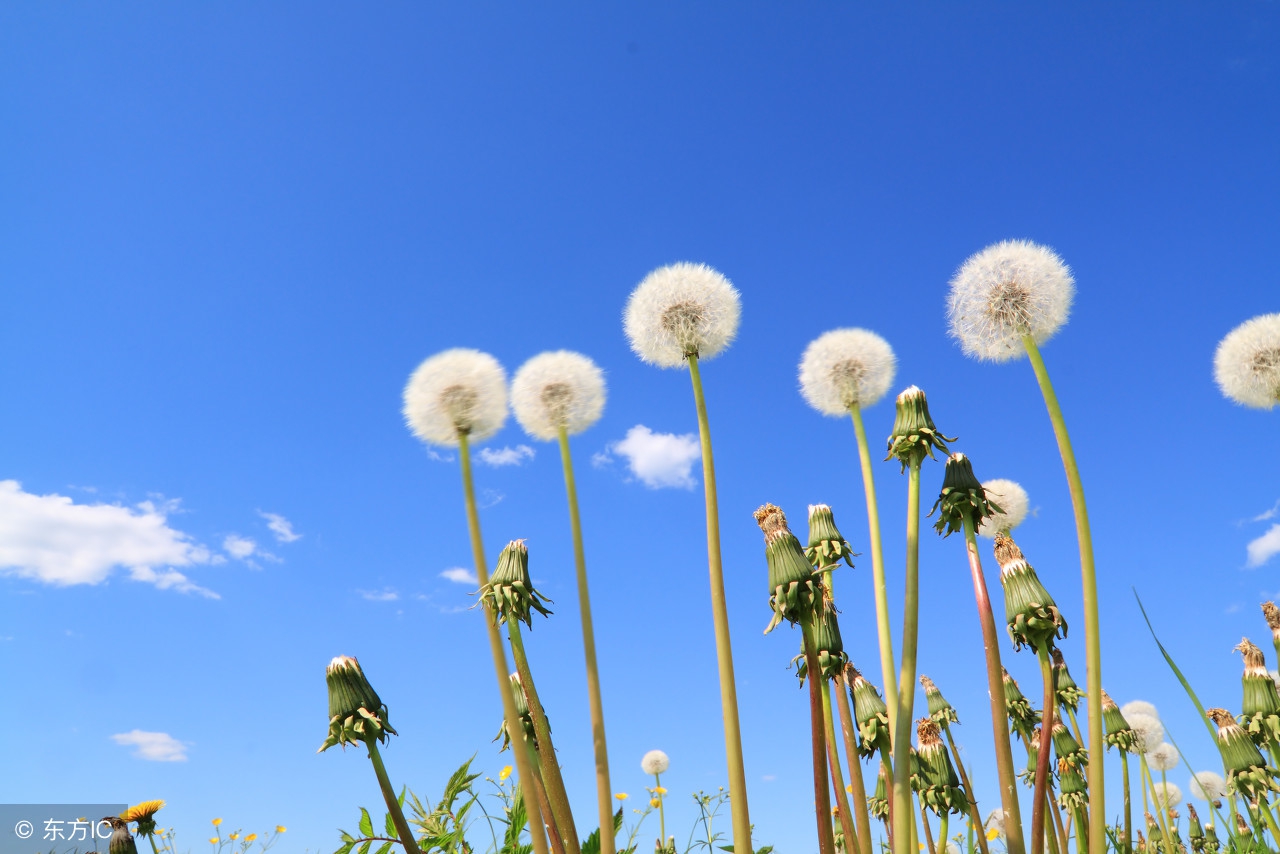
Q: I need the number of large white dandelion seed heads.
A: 6